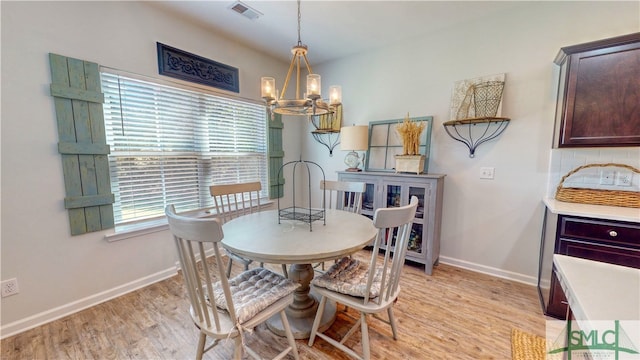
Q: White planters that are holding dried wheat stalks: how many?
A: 1